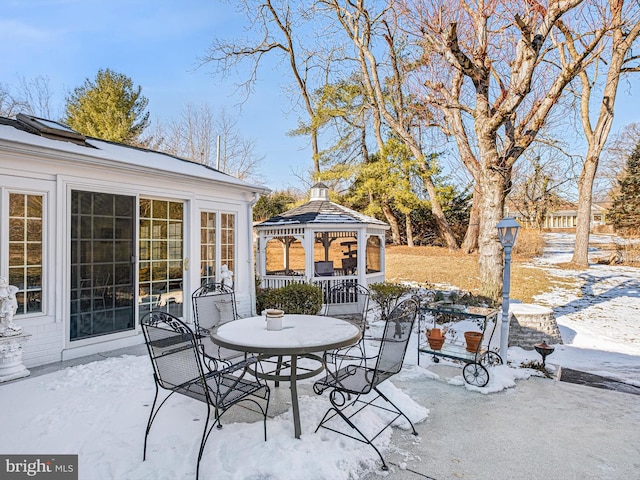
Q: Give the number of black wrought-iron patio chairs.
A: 4